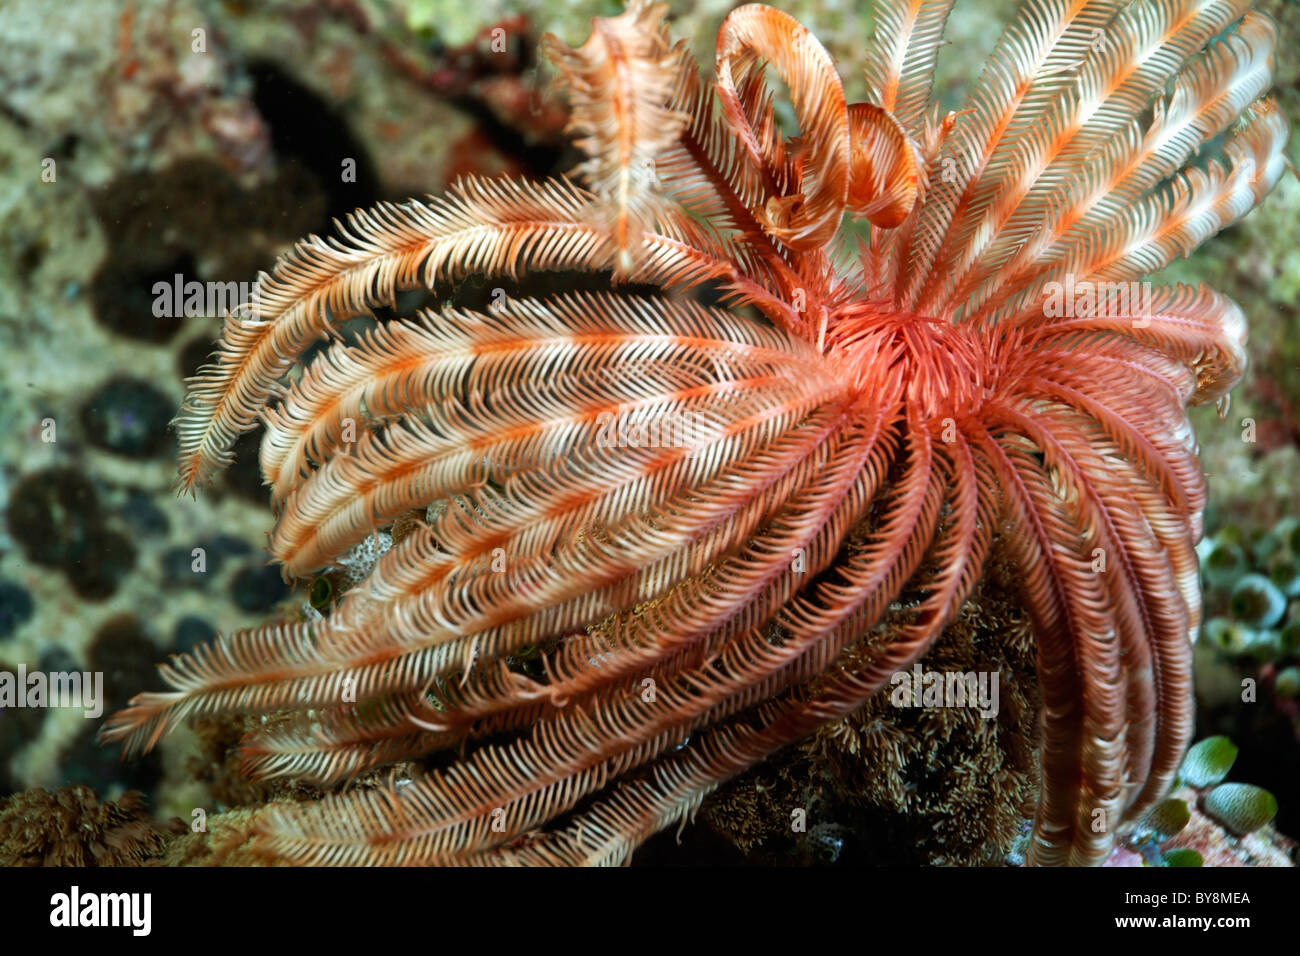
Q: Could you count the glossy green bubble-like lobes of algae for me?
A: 4